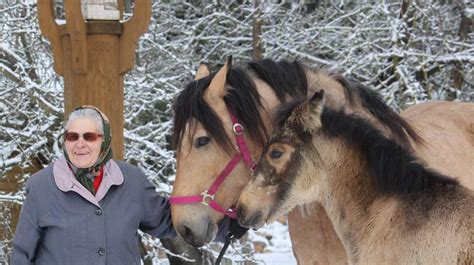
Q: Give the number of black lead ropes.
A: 1